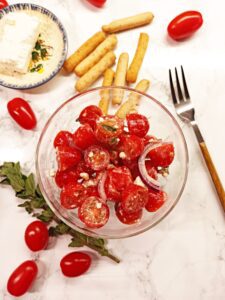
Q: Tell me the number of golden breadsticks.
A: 8